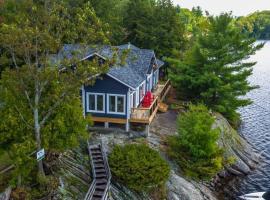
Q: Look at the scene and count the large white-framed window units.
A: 2